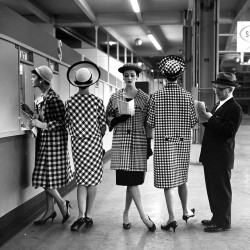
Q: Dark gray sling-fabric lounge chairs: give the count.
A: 0